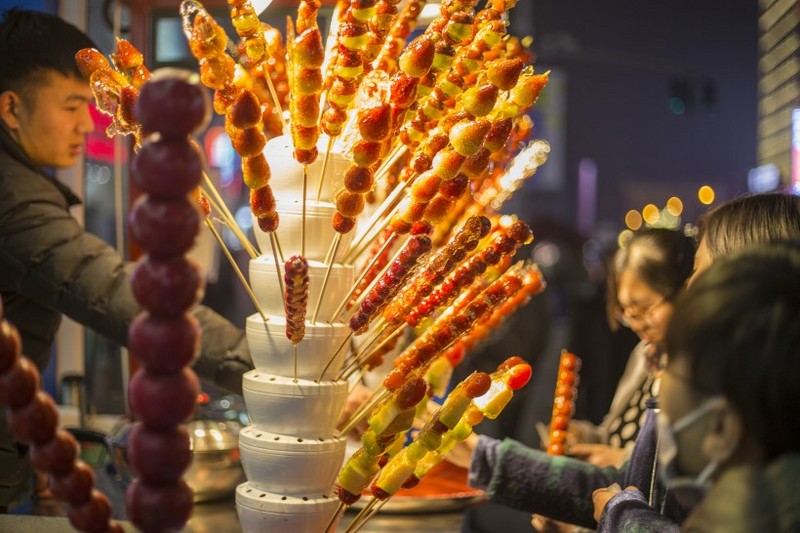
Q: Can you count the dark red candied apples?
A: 8